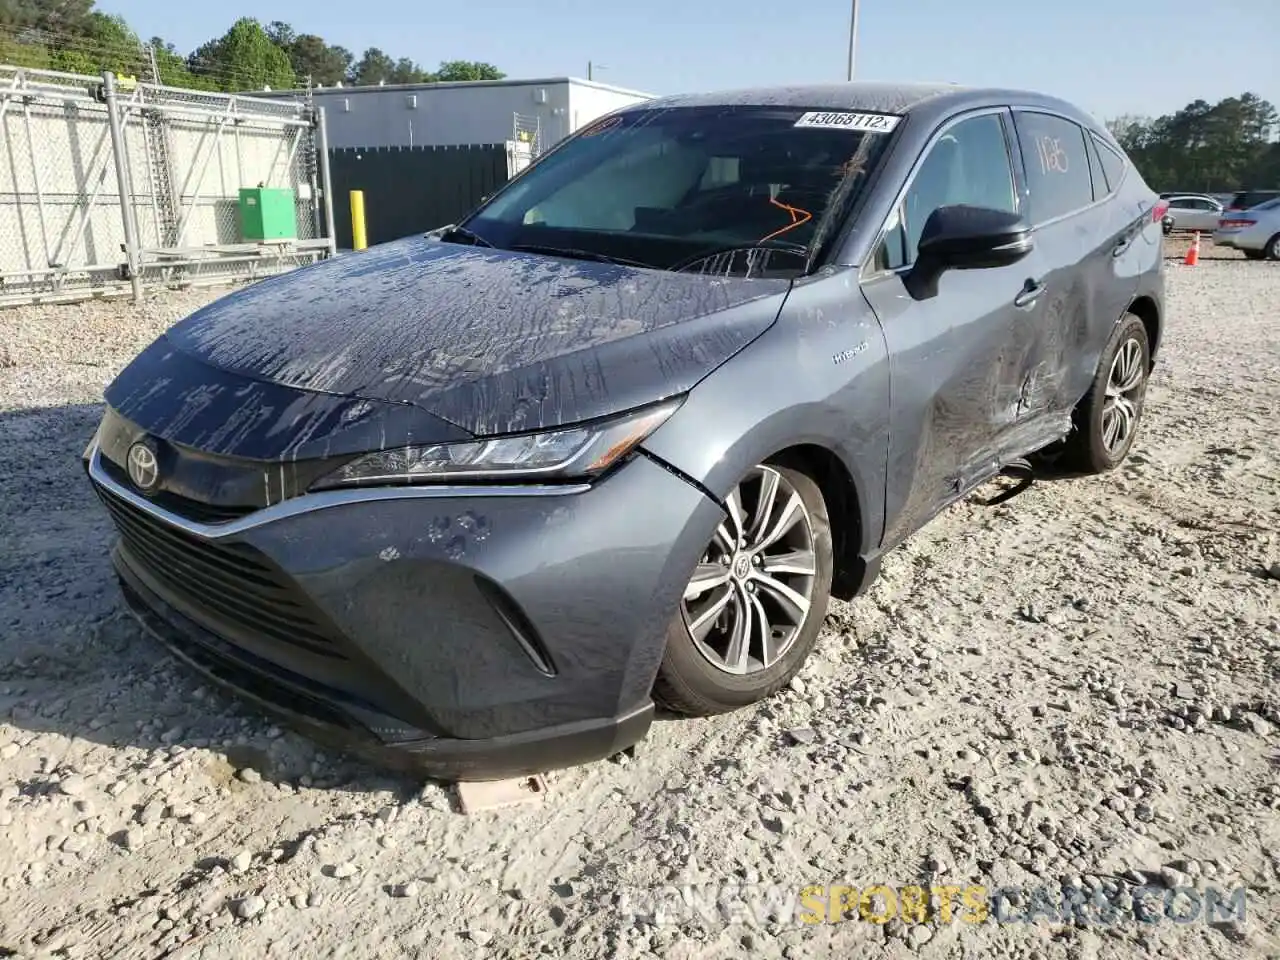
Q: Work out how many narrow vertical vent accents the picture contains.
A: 1